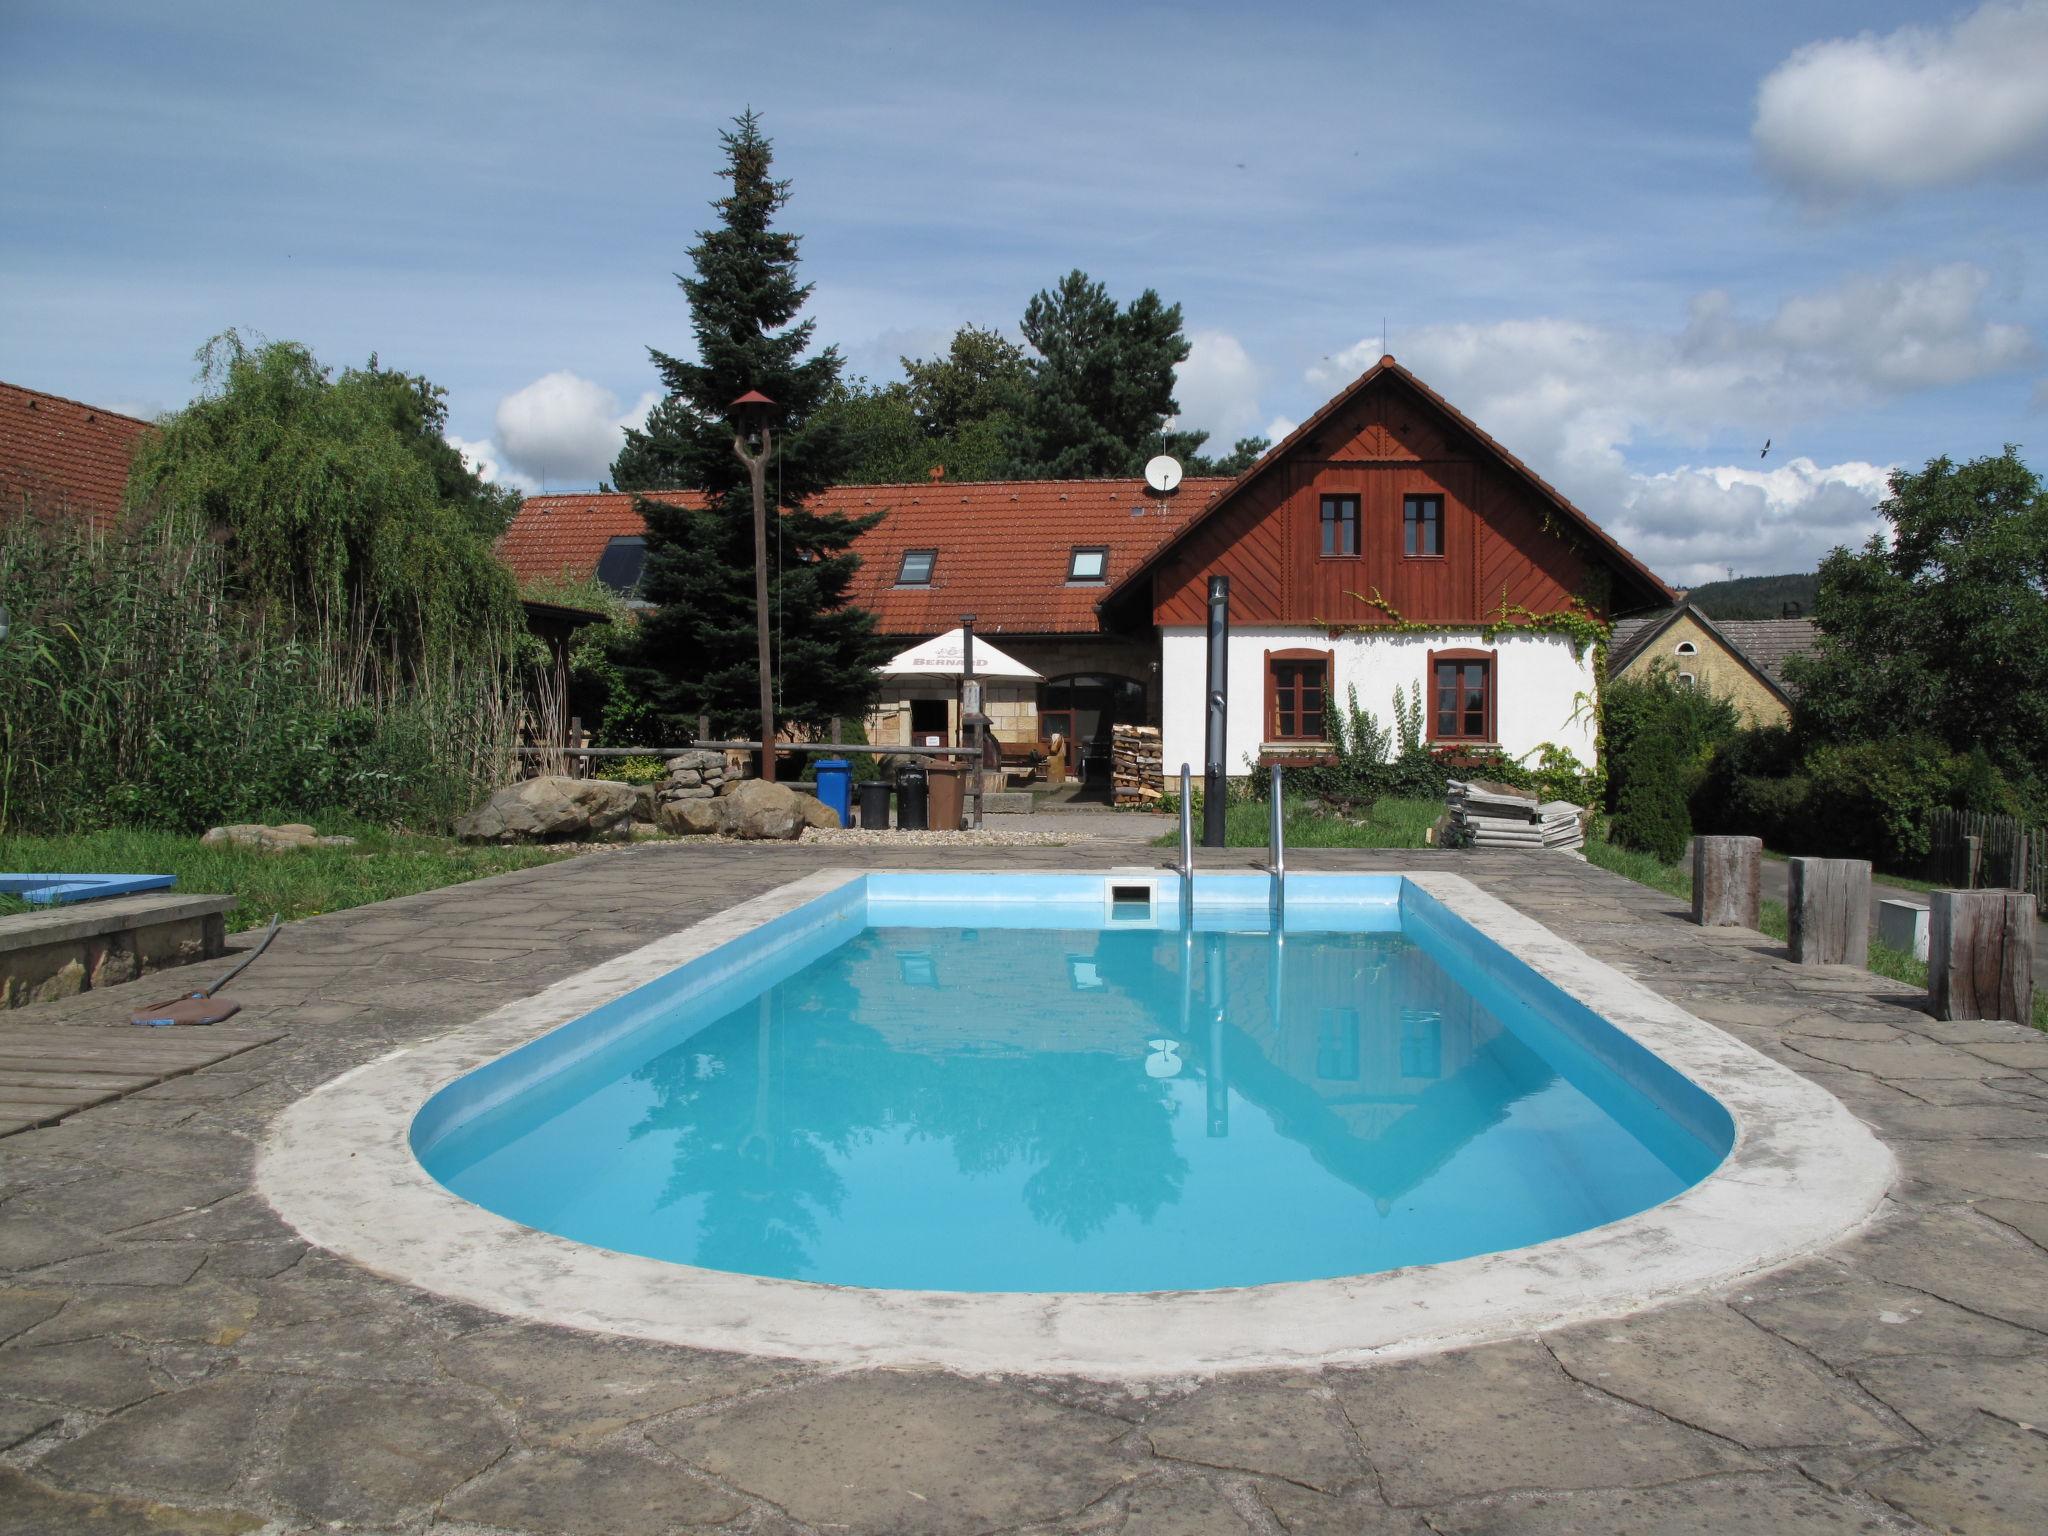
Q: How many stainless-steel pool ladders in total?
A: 1